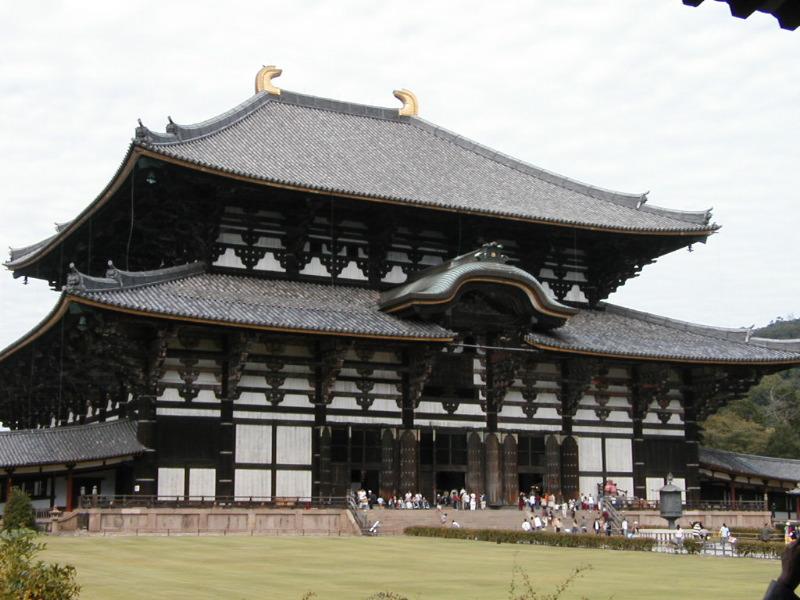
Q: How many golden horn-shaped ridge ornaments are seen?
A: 2